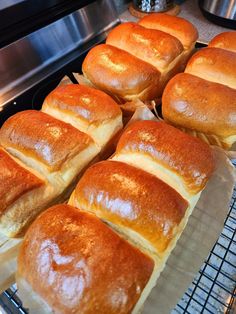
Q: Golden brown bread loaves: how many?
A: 4